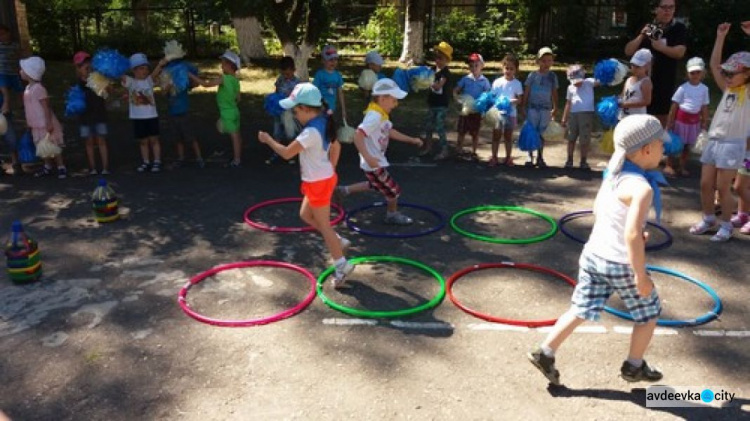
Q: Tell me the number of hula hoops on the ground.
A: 8